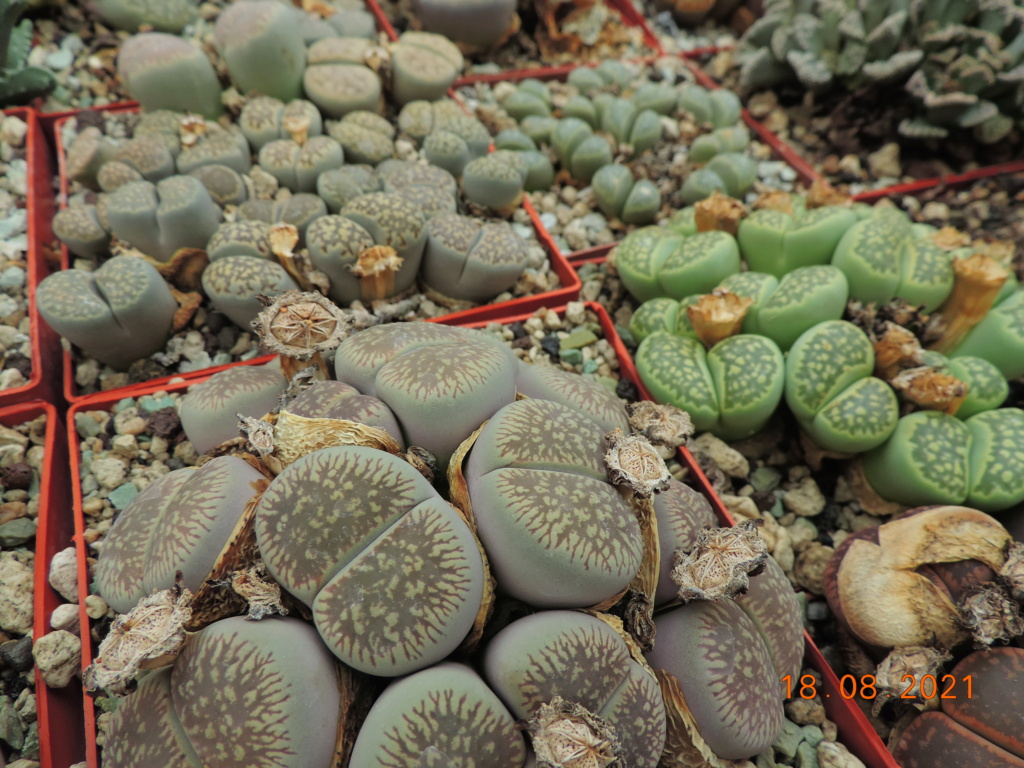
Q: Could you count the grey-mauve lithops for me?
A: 12